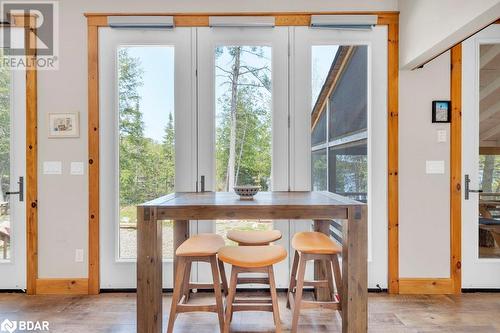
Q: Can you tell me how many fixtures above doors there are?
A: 3